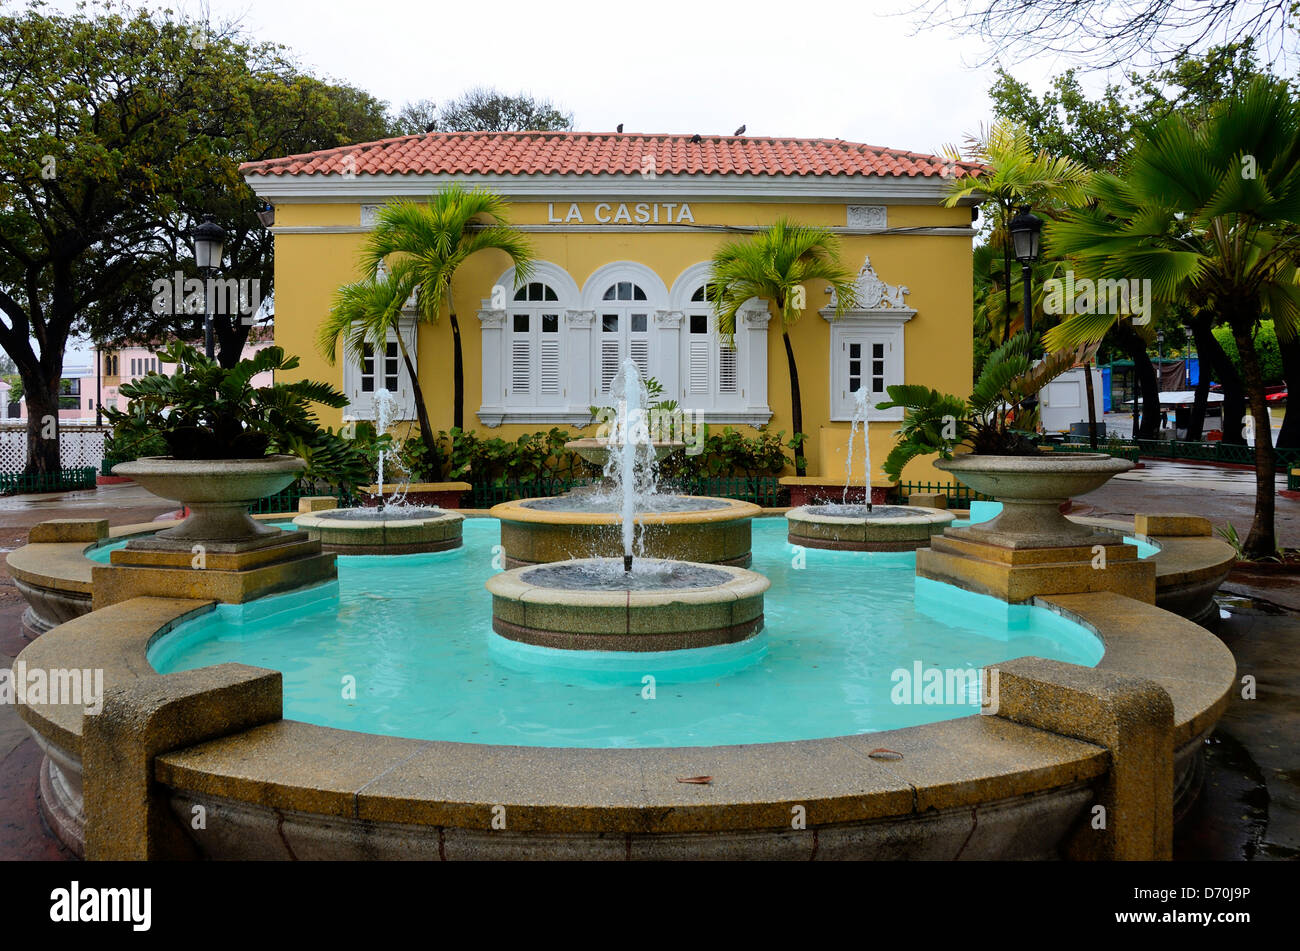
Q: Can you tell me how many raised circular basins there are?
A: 4